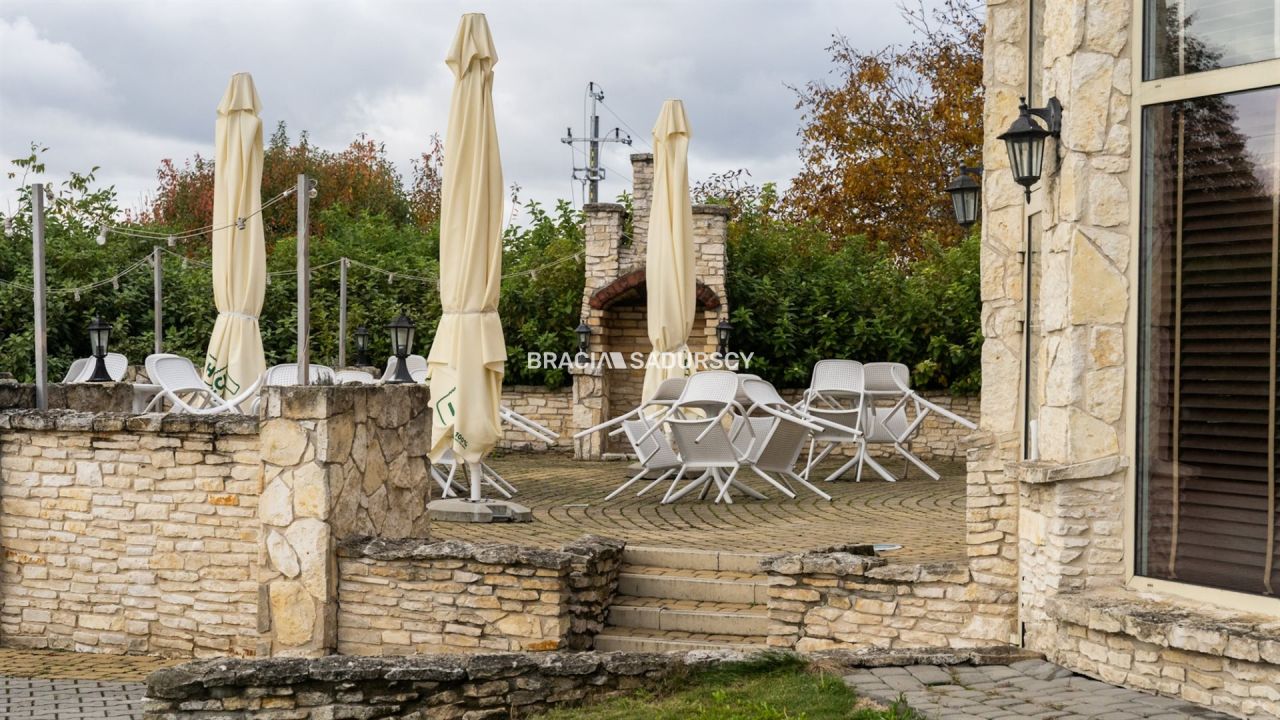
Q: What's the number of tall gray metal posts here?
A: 4